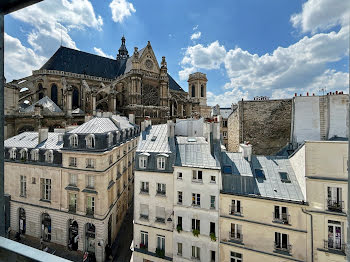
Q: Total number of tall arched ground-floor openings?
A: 4